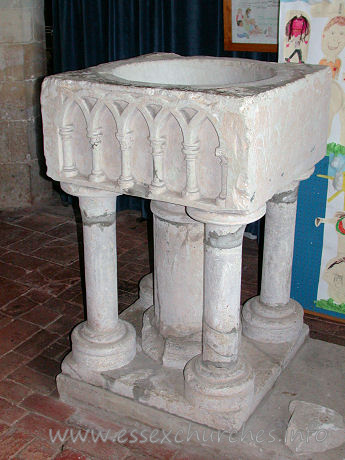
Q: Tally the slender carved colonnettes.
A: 6